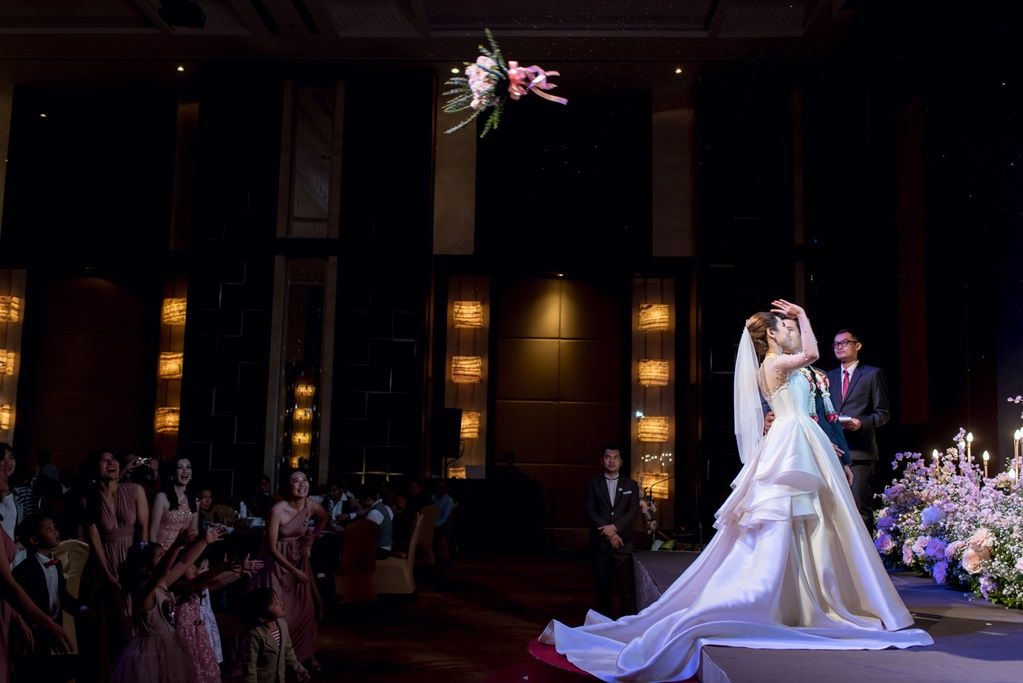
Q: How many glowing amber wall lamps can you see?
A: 14